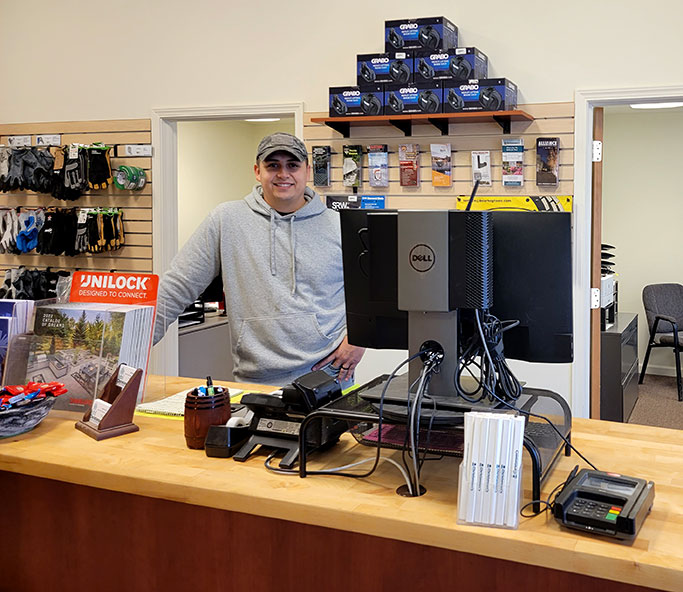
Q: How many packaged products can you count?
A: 6